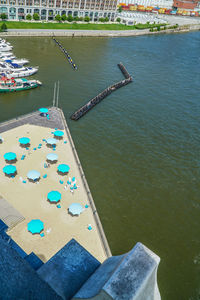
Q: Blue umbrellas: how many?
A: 8